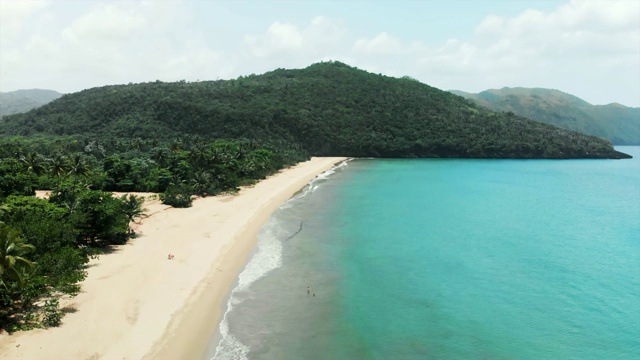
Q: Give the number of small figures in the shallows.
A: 2